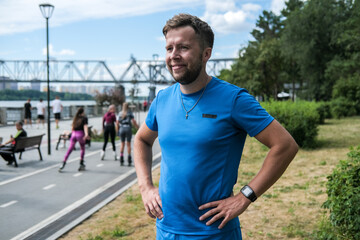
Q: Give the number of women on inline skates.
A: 3